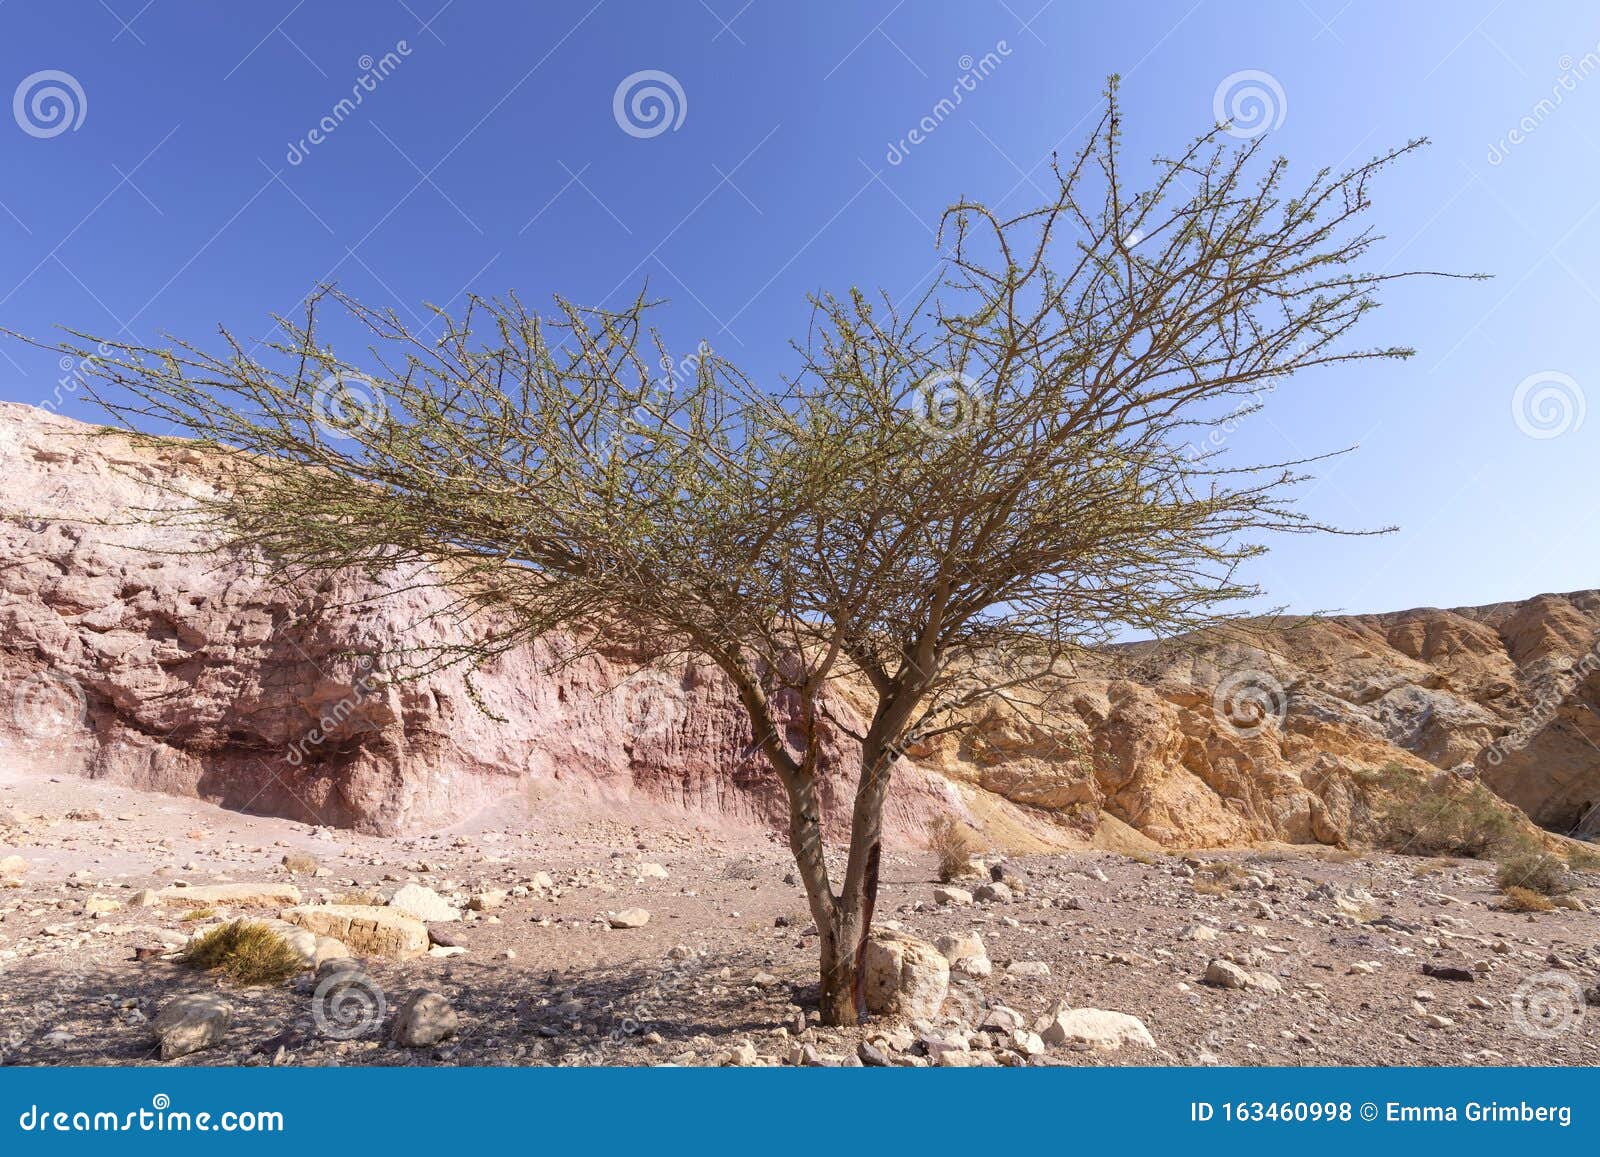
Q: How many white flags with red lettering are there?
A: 0